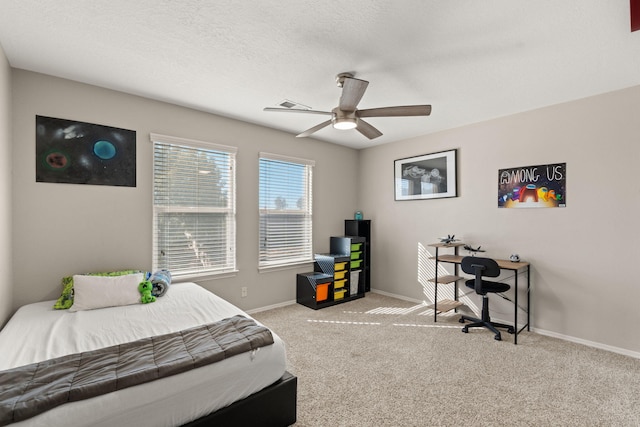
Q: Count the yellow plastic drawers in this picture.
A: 4